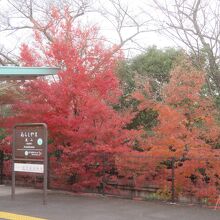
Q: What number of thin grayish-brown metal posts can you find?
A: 2